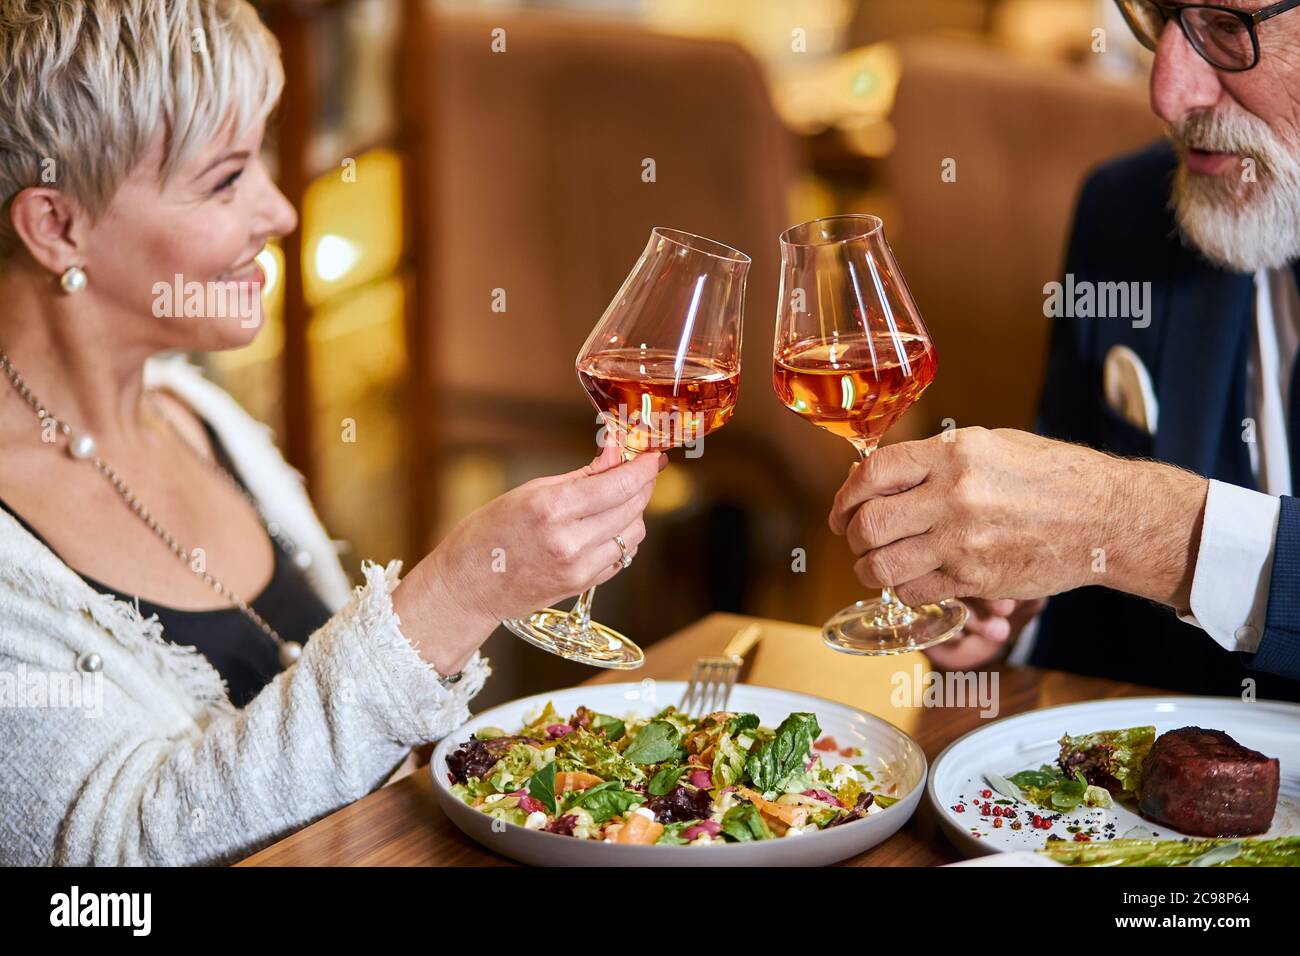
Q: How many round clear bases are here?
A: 2